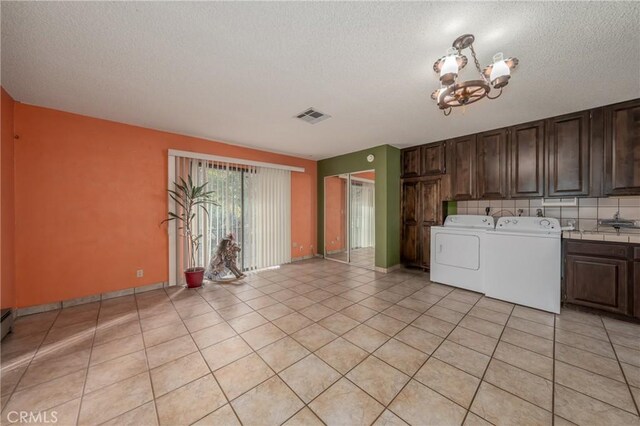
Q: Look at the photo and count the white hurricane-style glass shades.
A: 3